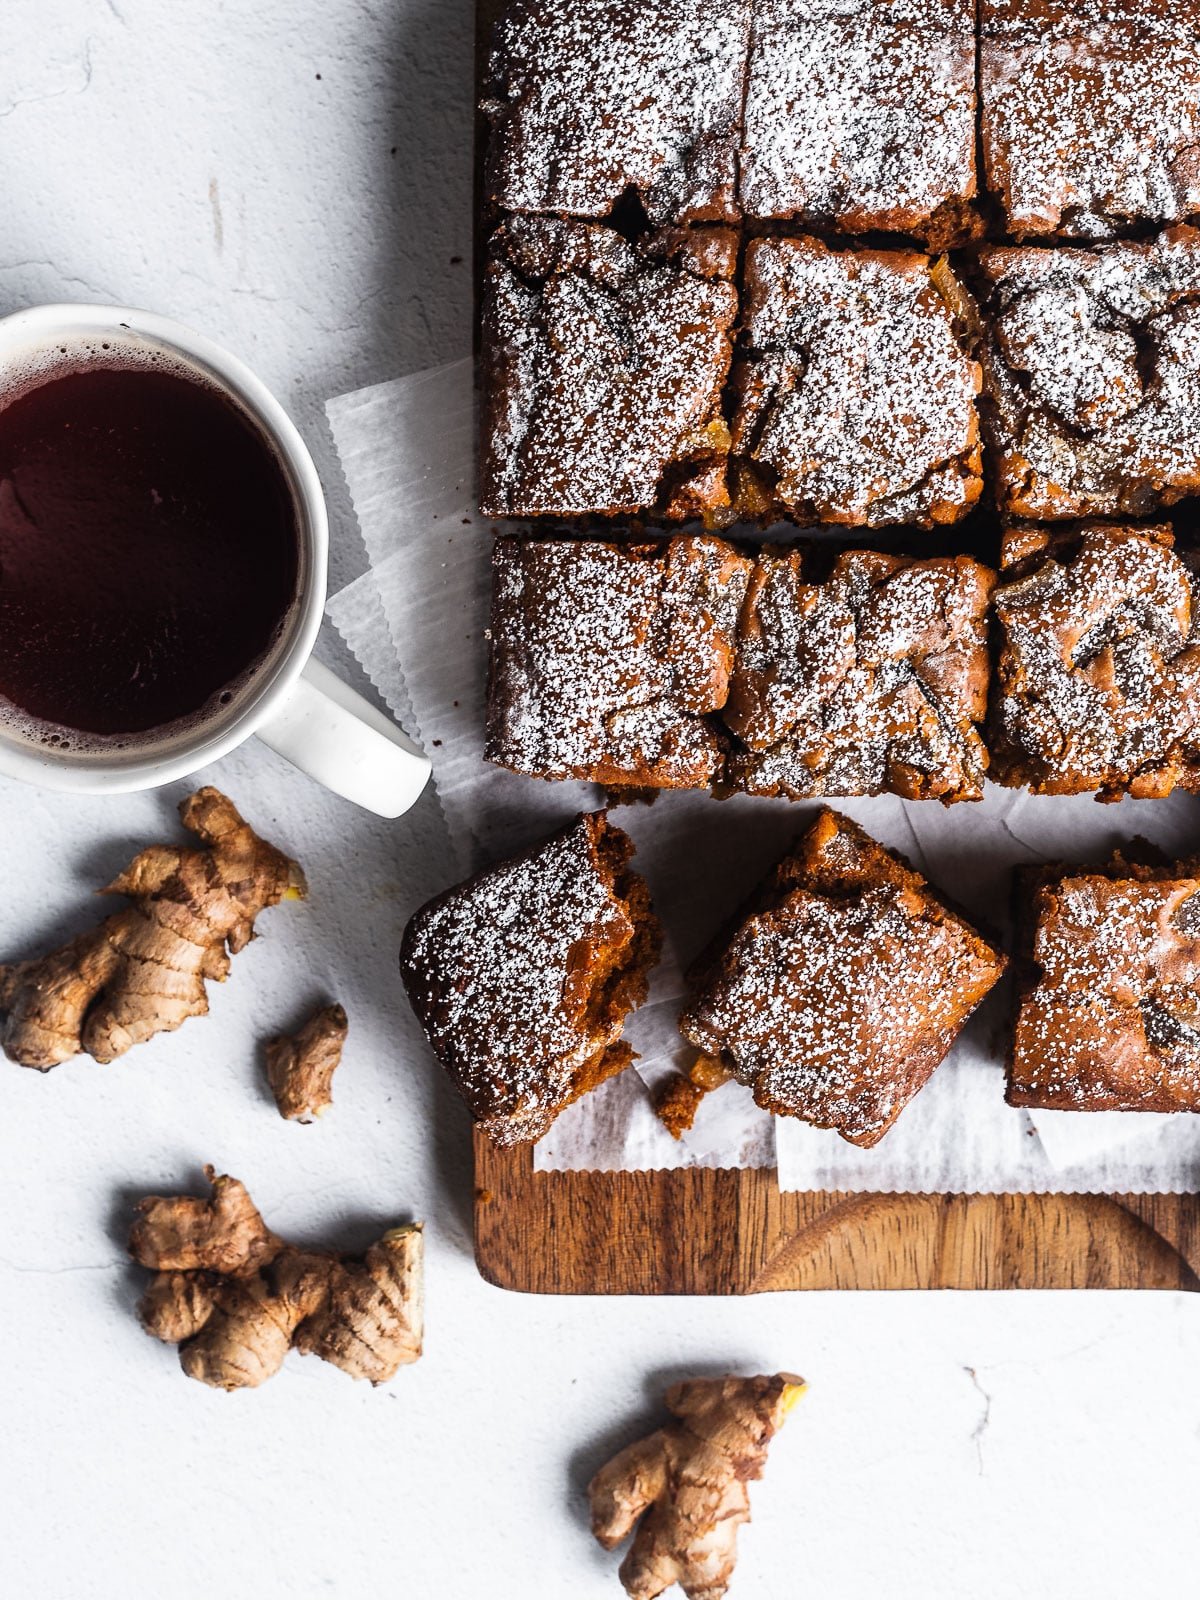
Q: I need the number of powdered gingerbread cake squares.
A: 12